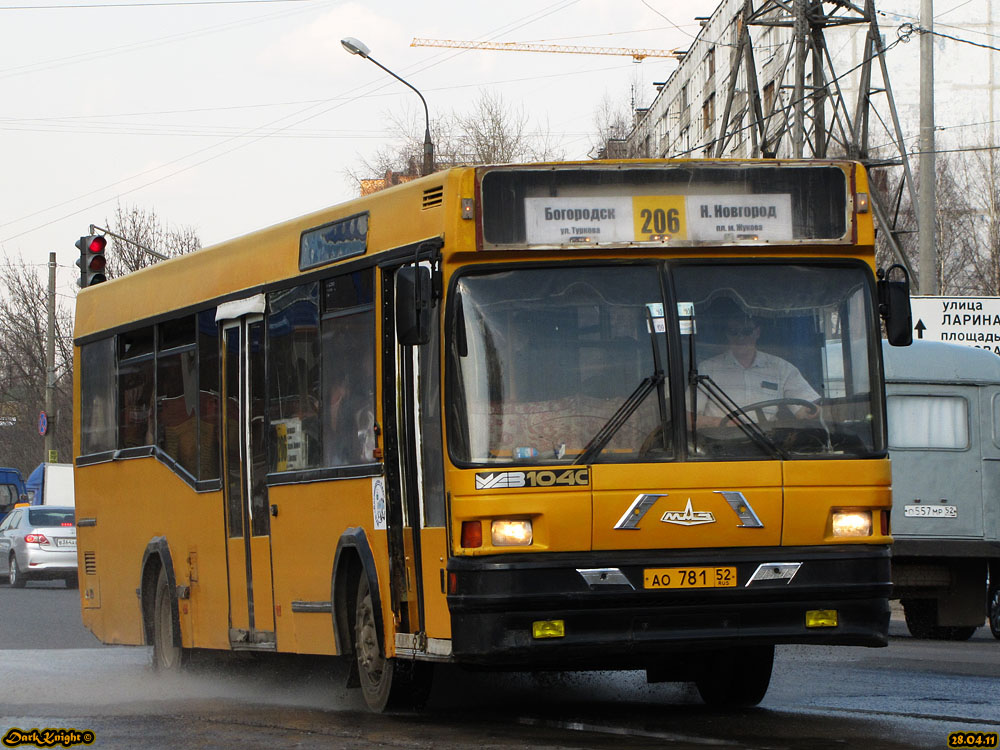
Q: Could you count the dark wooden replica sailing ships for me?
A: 0